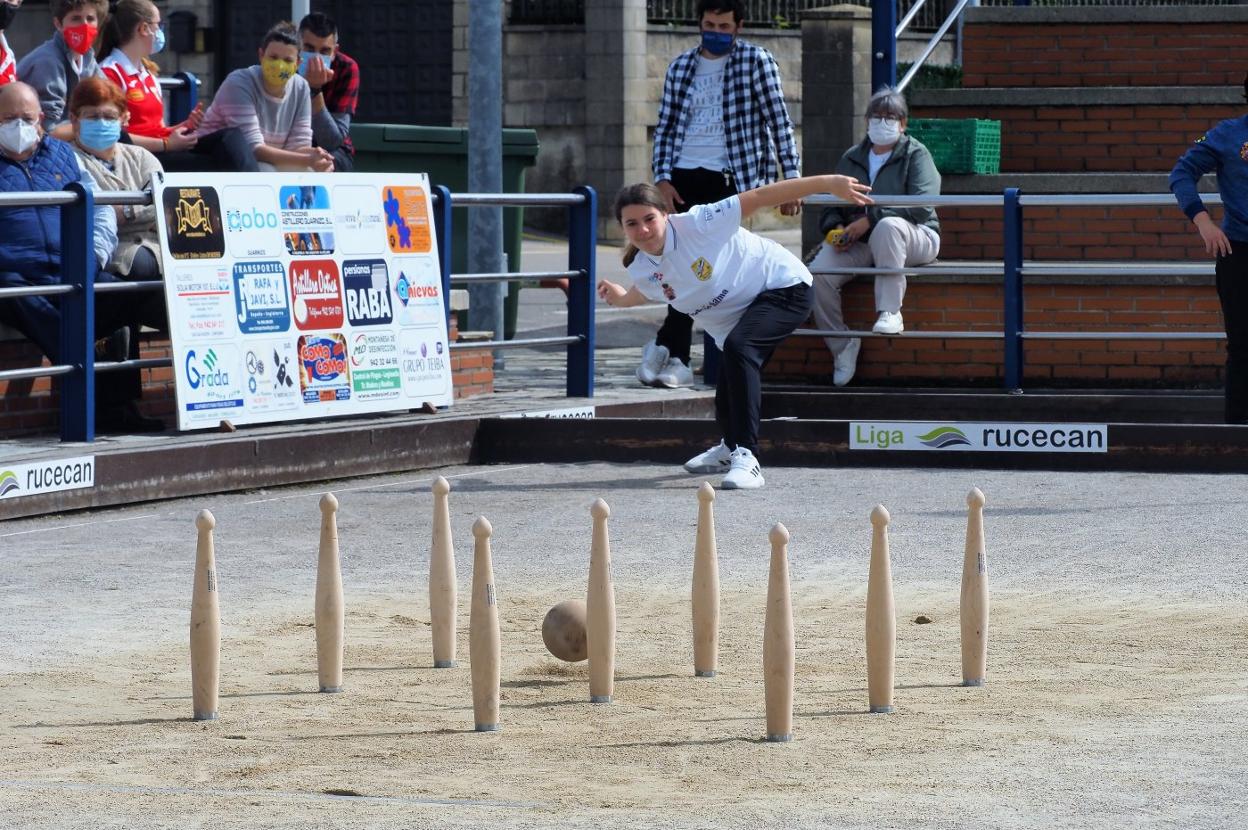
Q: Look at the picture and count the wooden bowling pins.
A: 9